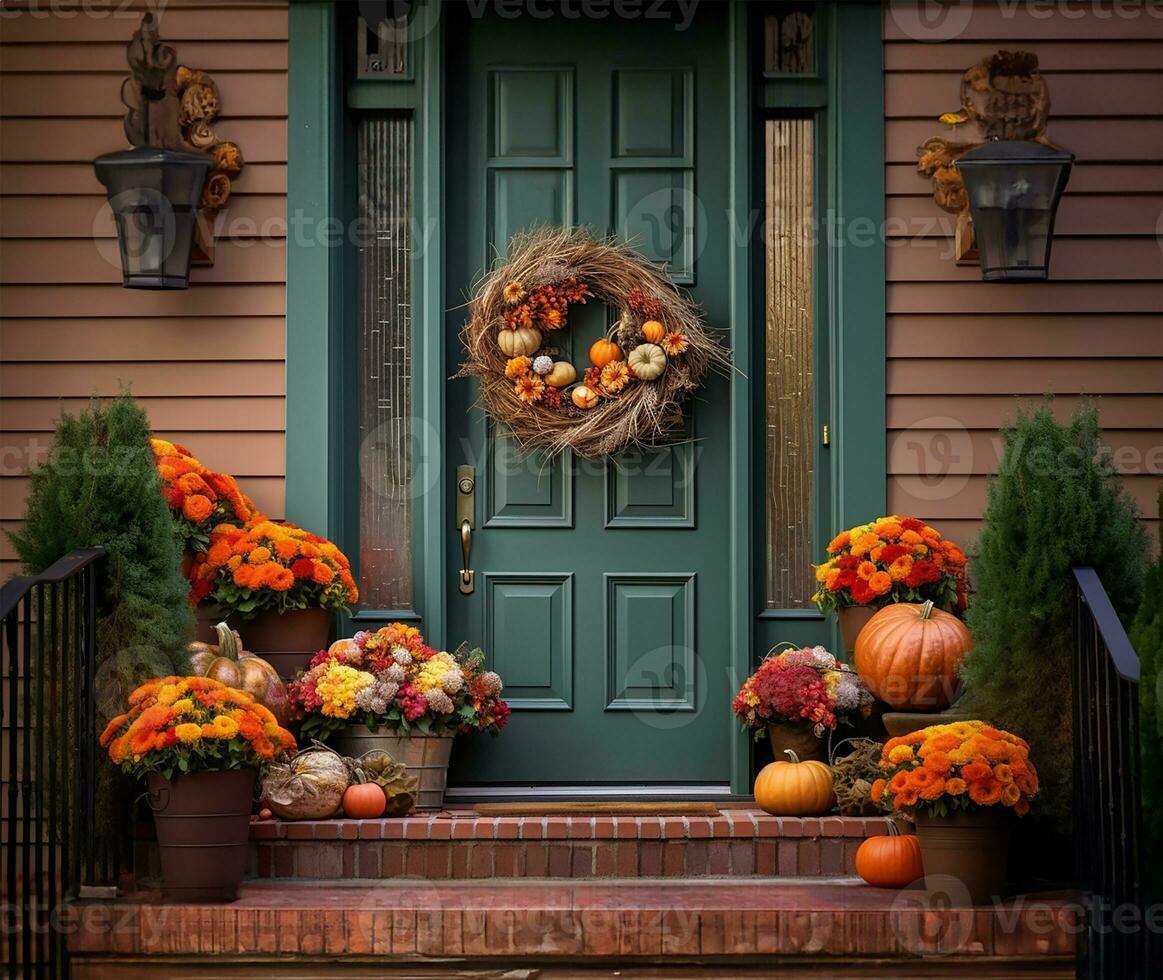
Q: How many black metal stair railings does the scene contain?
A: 2